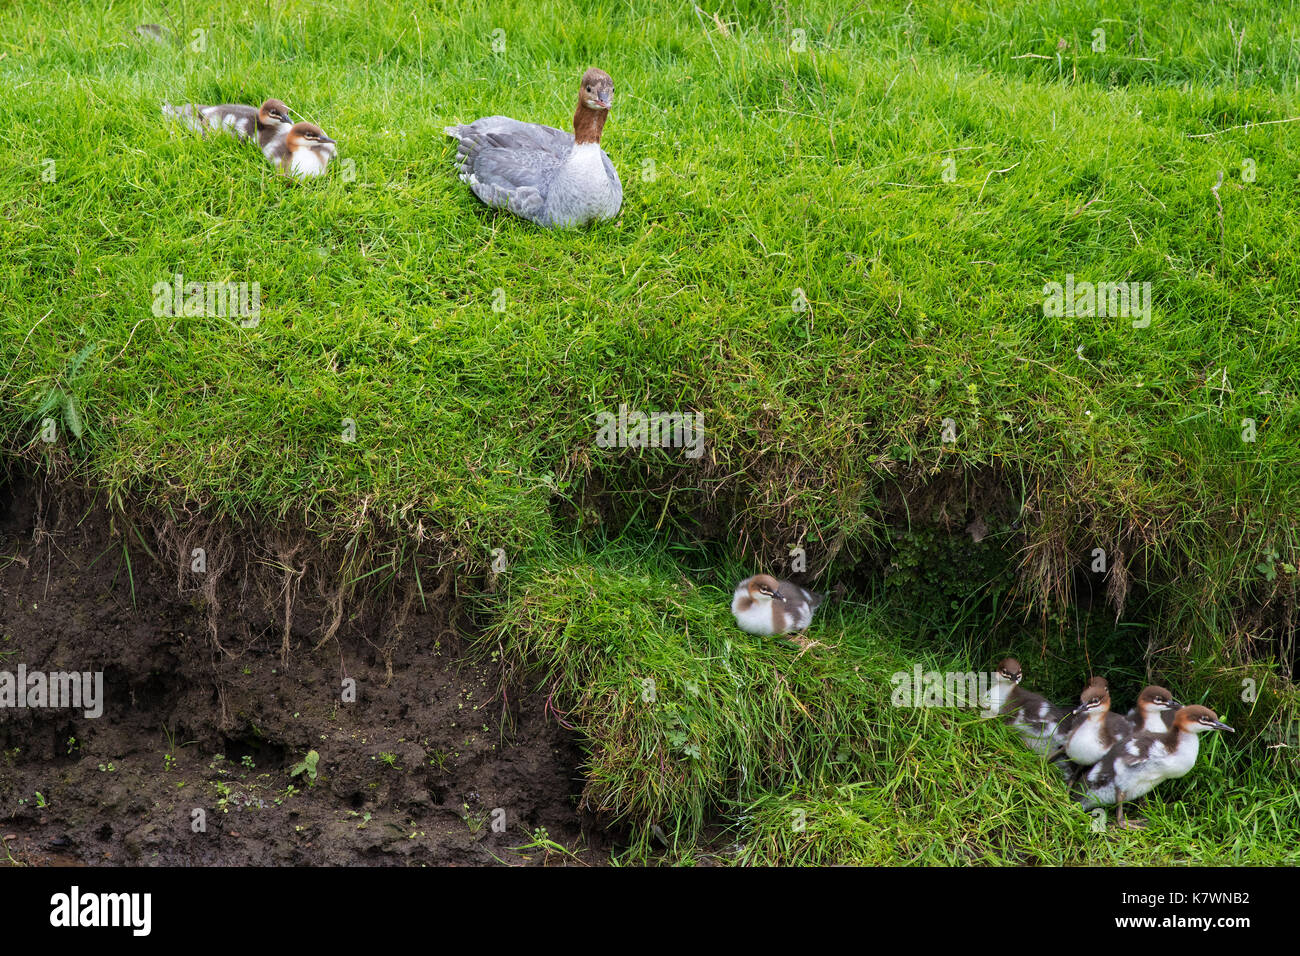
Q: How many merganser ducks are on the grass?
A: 9